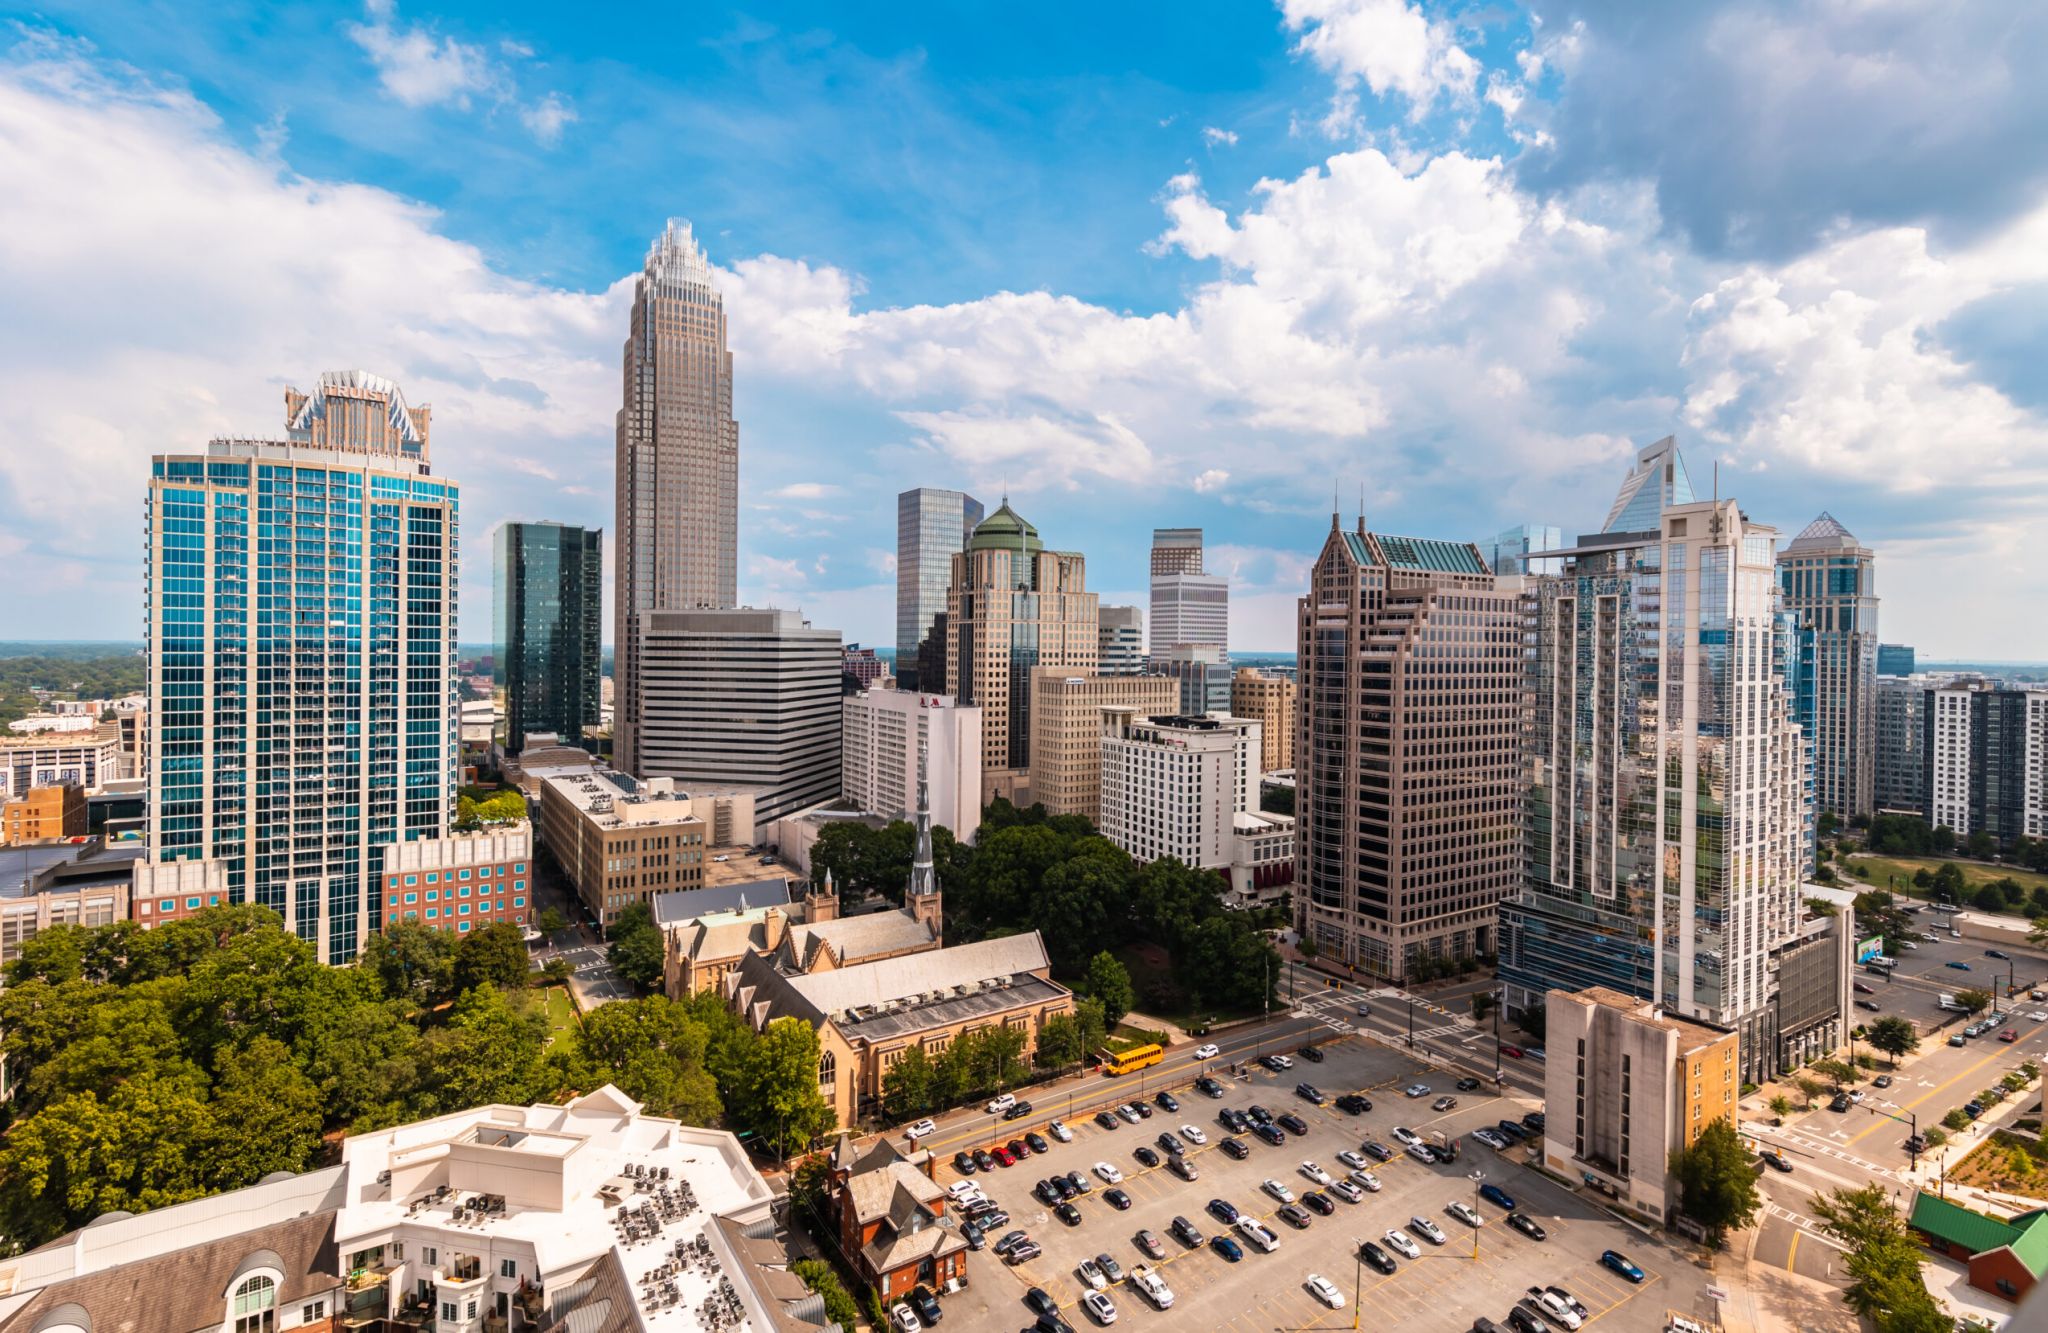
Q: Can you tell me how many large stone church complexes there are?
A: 1